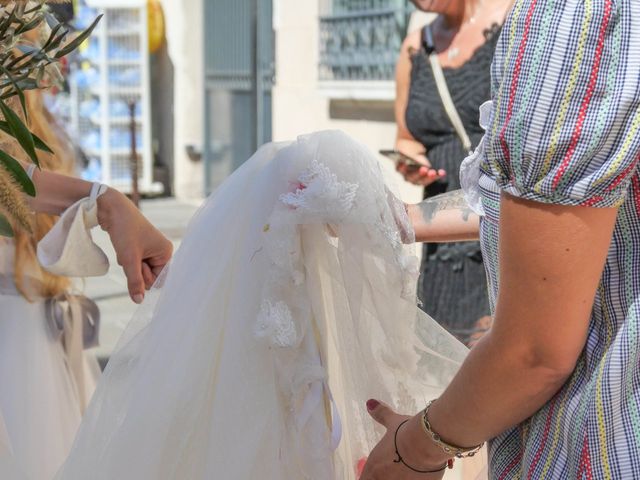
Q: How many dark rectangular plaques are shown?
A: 1